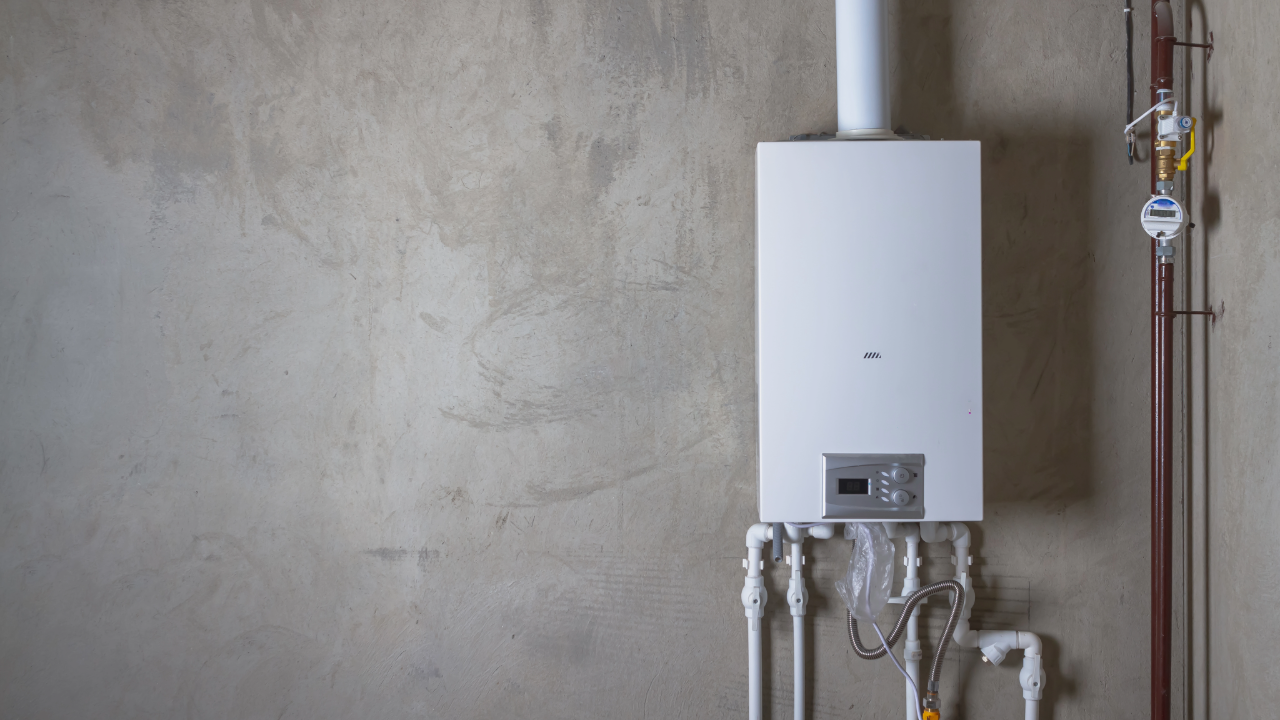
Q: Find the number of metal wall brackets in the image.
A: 2